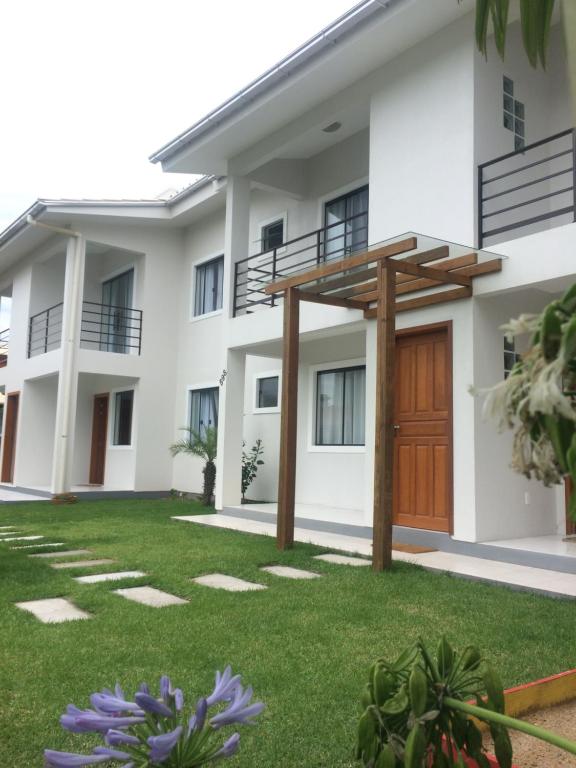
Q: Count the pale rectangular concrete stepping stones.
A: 12